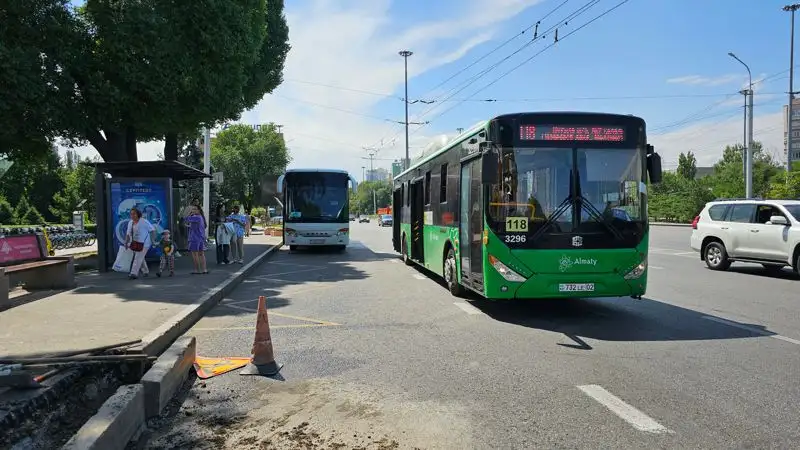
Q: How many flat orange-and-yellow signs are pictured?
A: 1